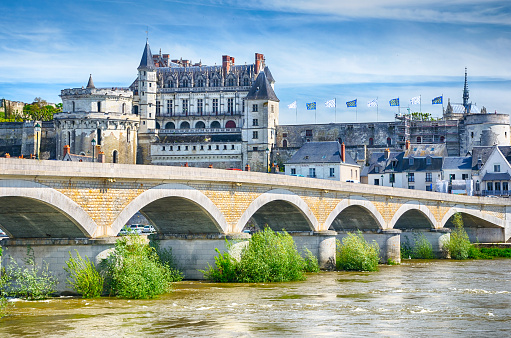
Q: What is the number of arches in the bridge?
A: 6